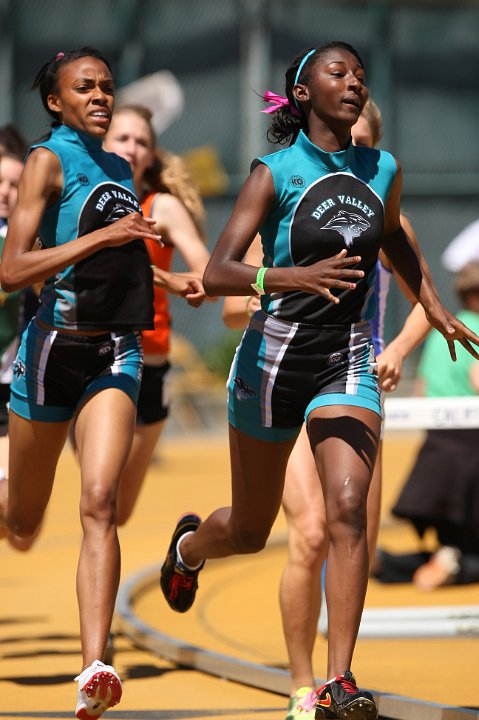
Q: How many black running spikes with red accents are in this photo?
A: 2